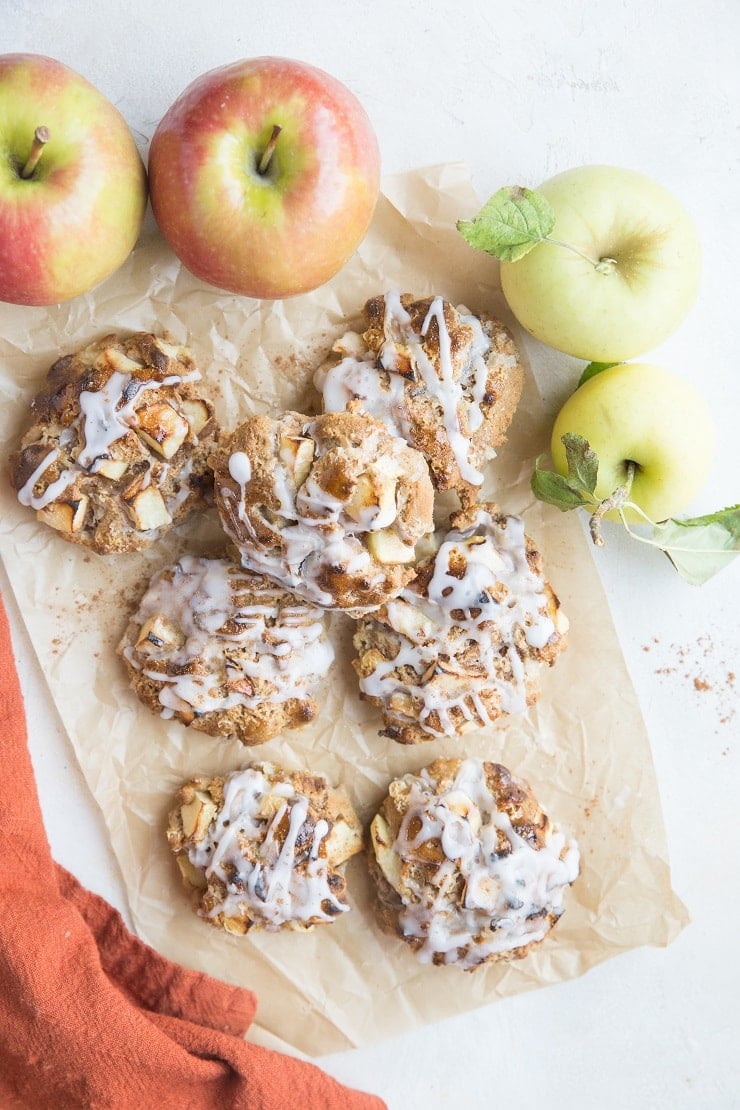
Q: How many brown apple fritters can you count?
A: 7